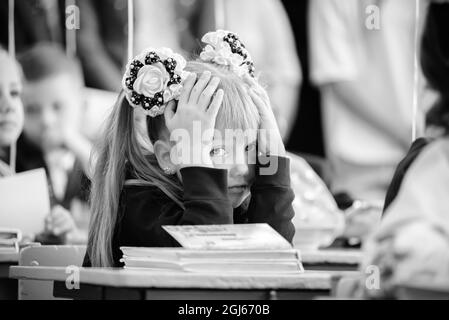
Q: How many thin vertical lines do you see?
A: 5